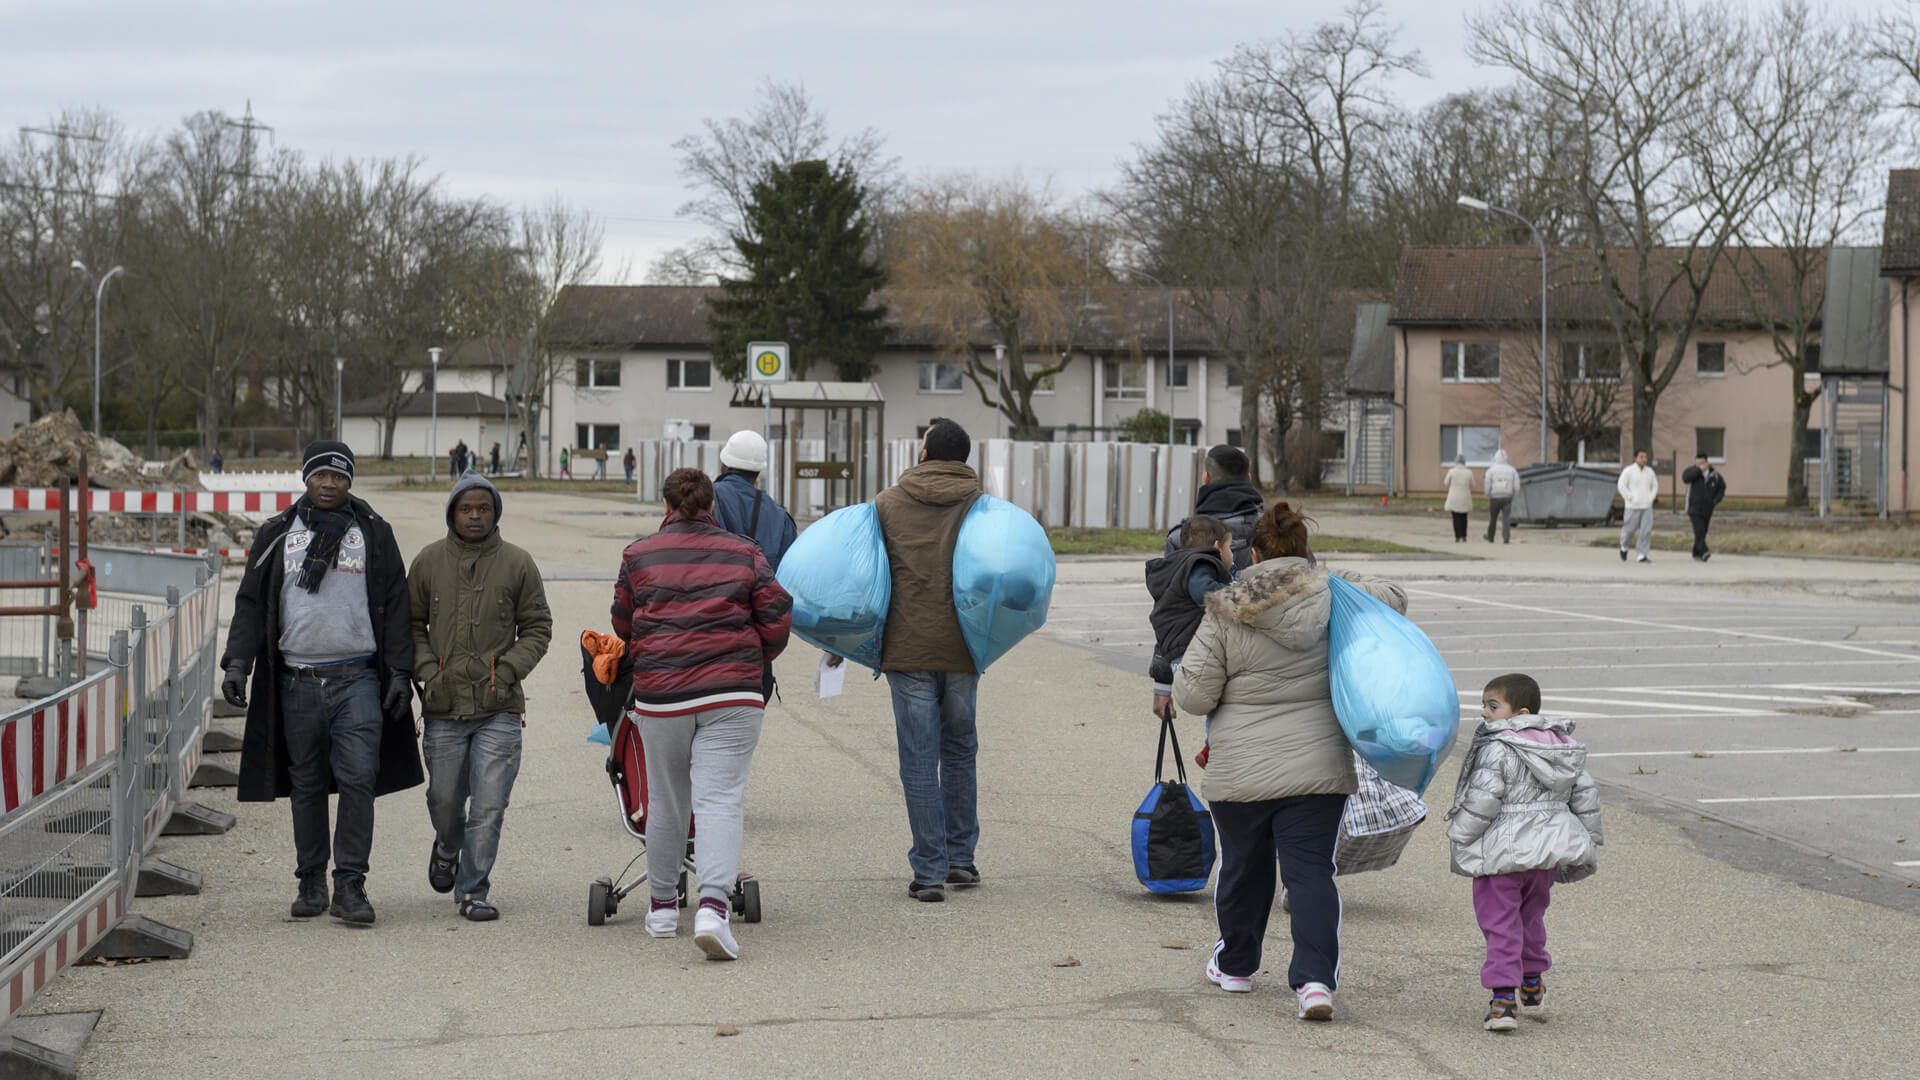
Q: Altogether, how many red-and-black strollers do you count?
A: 1